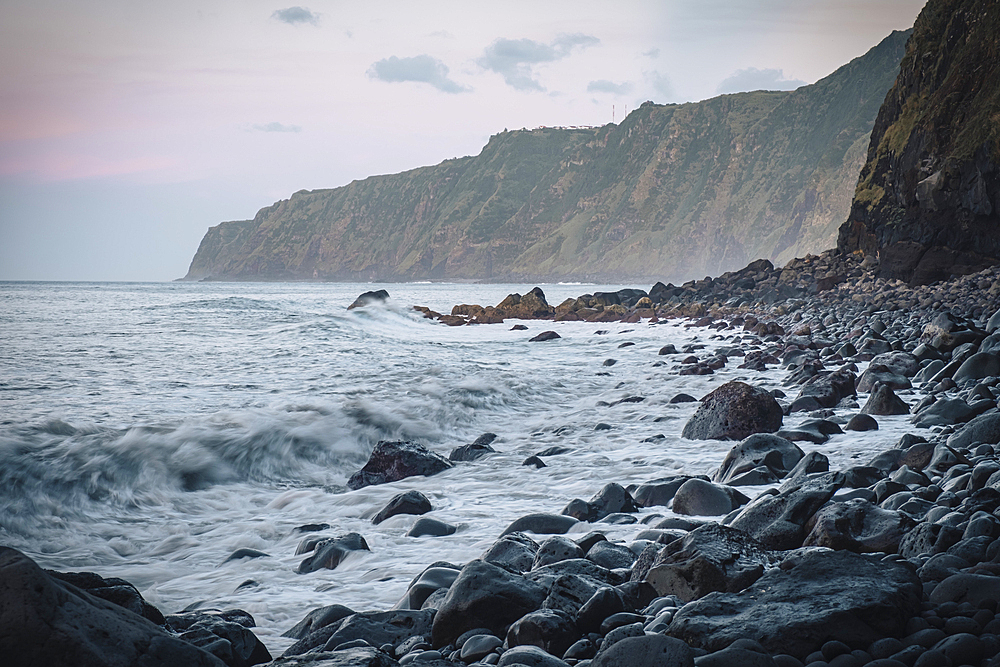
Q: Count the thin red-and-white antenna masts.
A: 2